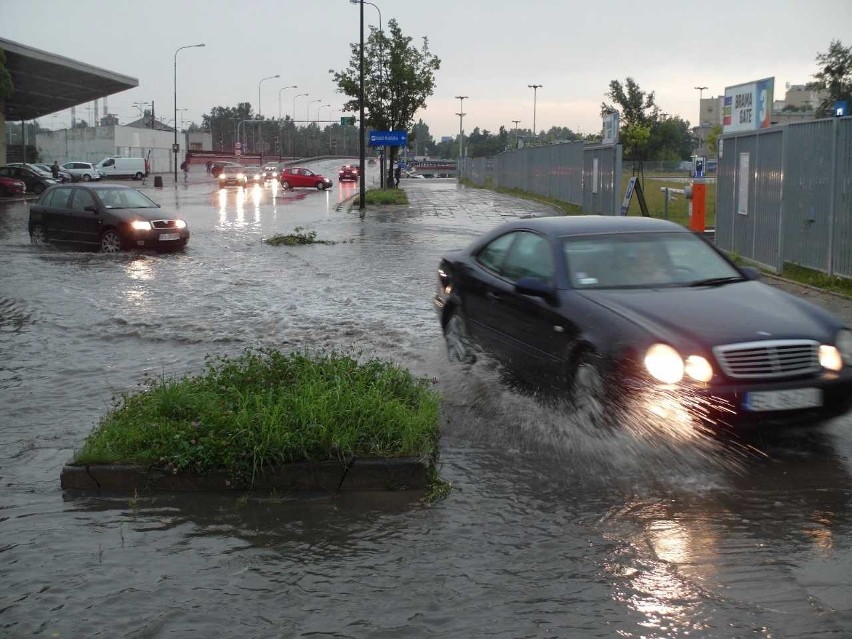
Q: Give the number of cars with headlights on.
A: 6